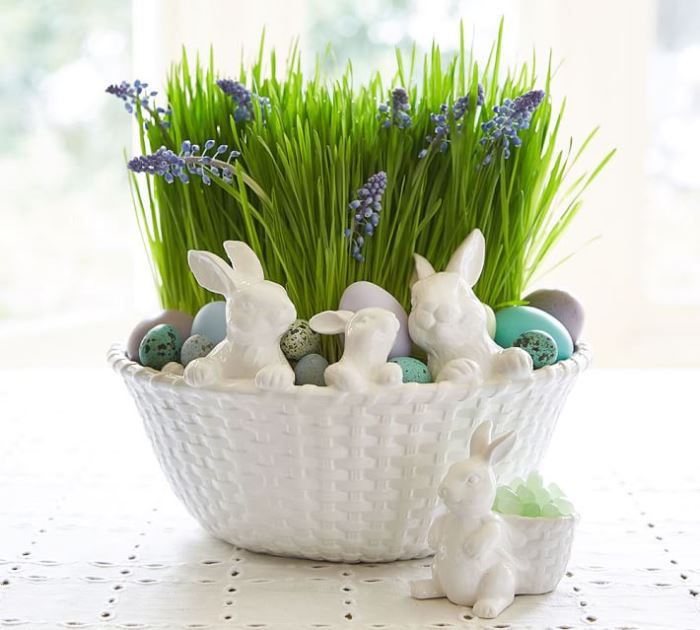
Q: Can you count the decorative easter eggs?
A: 13